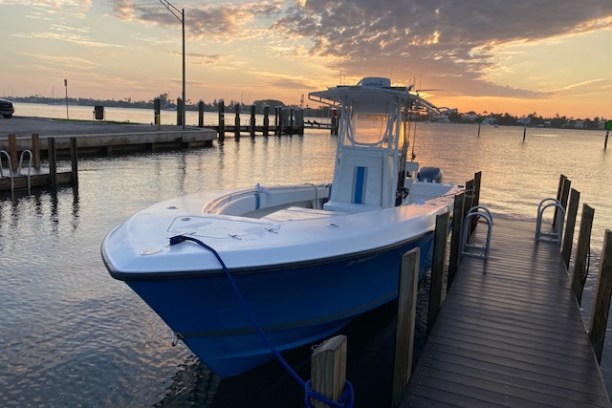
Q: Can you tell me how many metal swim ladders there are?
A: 3